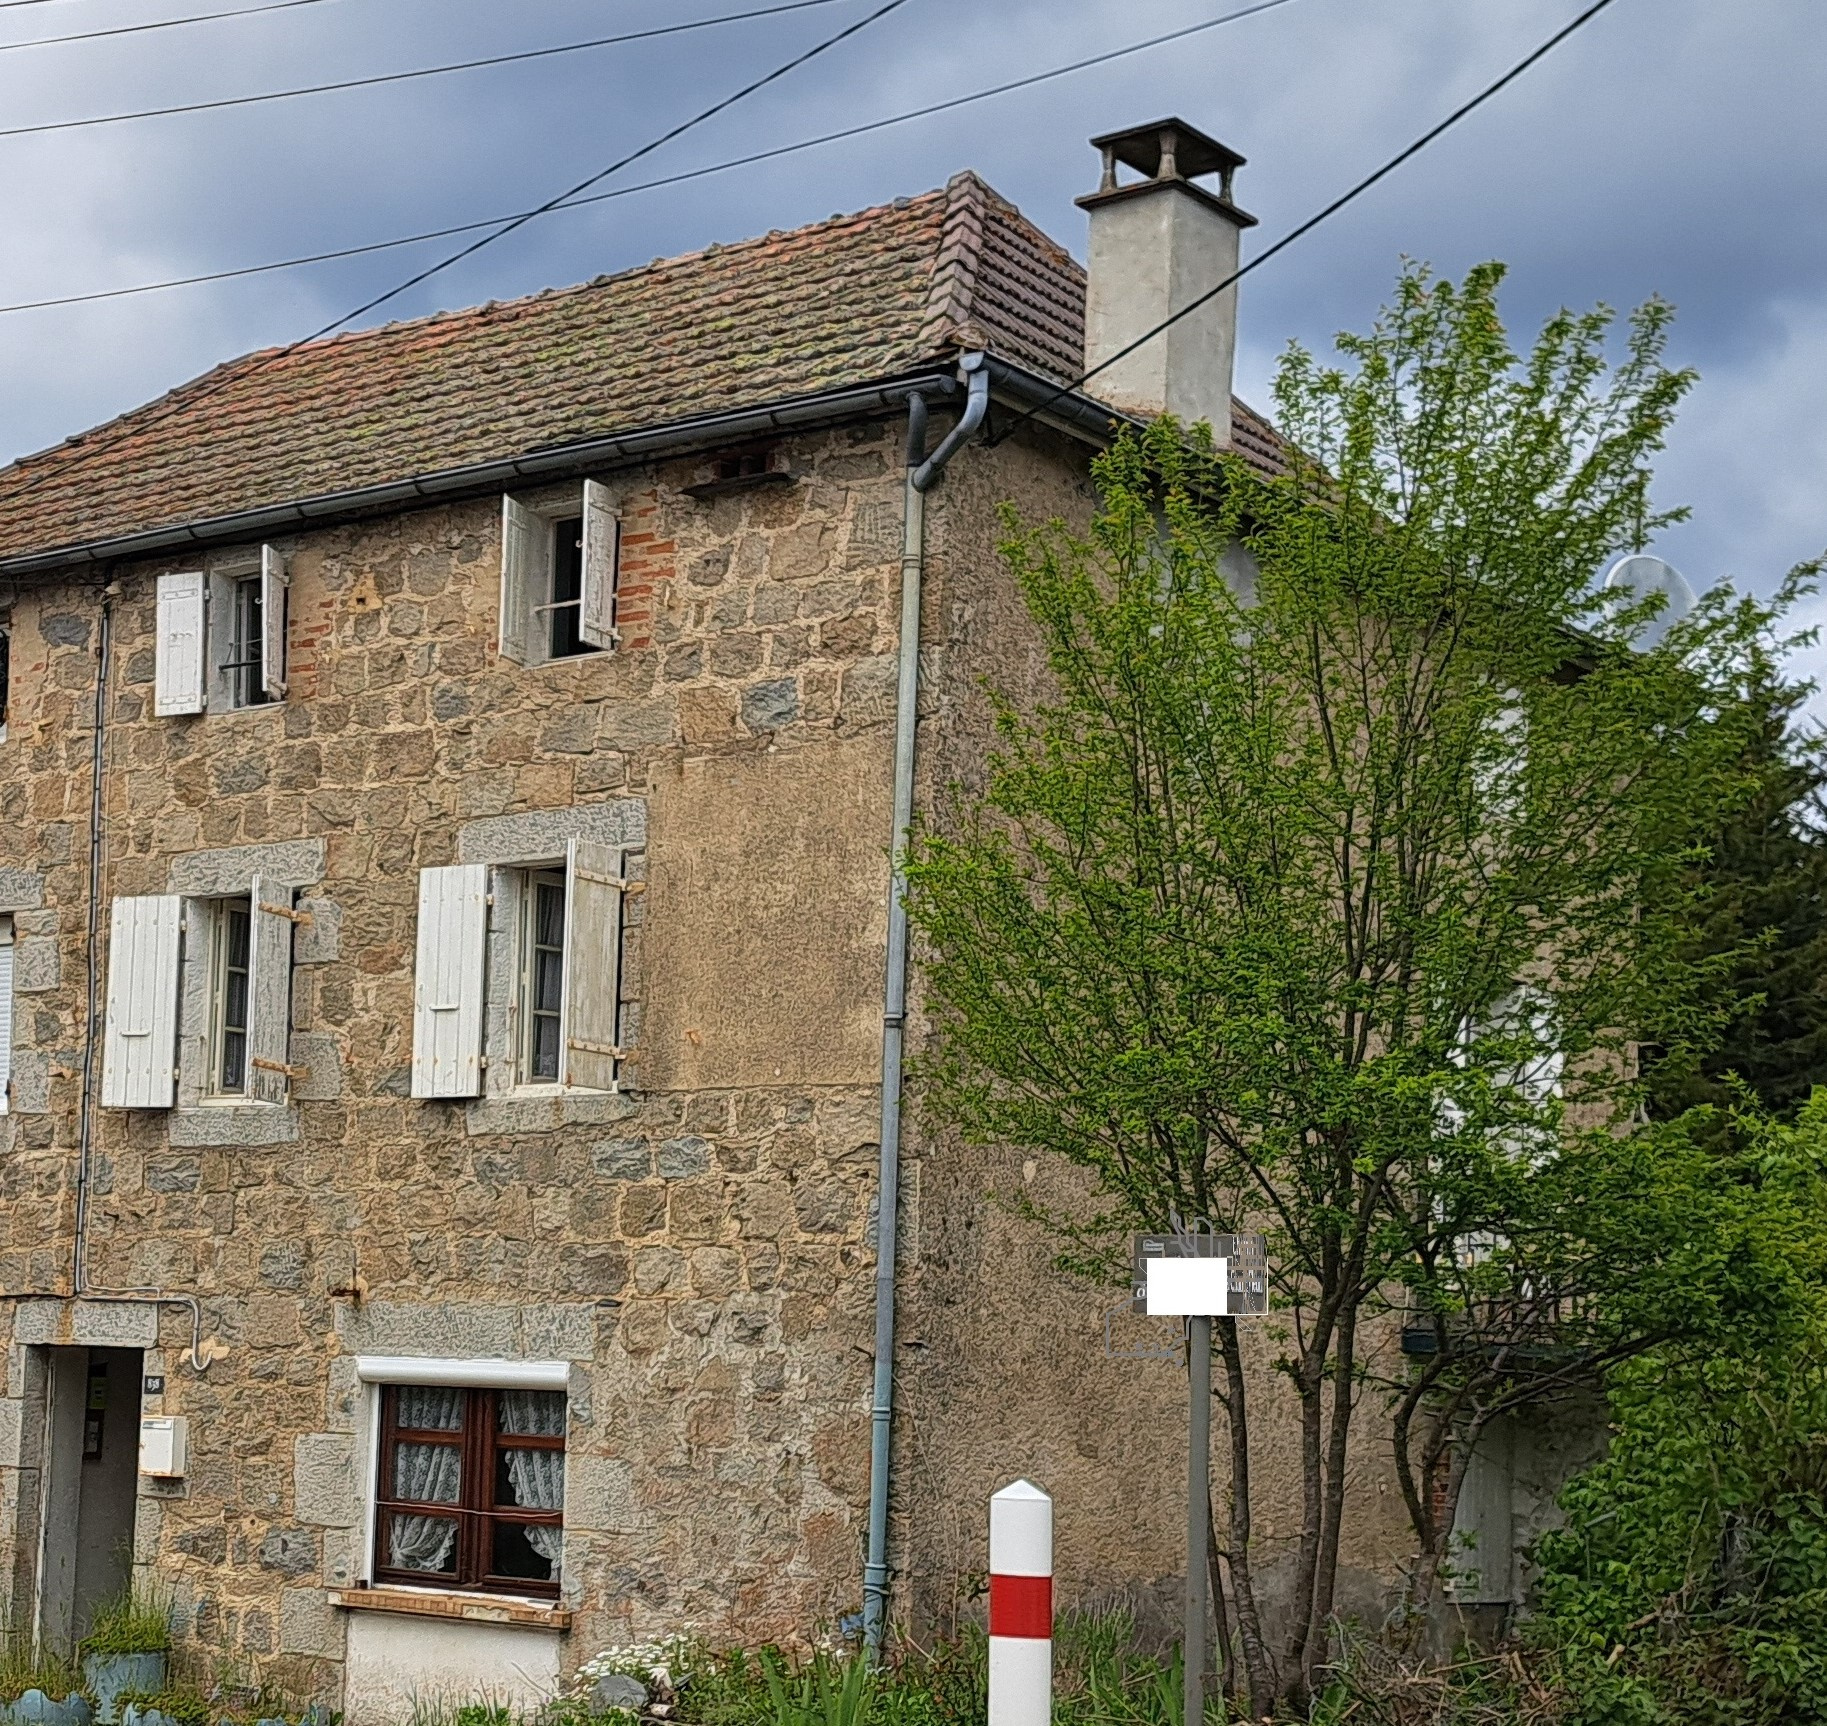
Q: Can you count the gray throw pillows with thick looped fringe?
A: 0